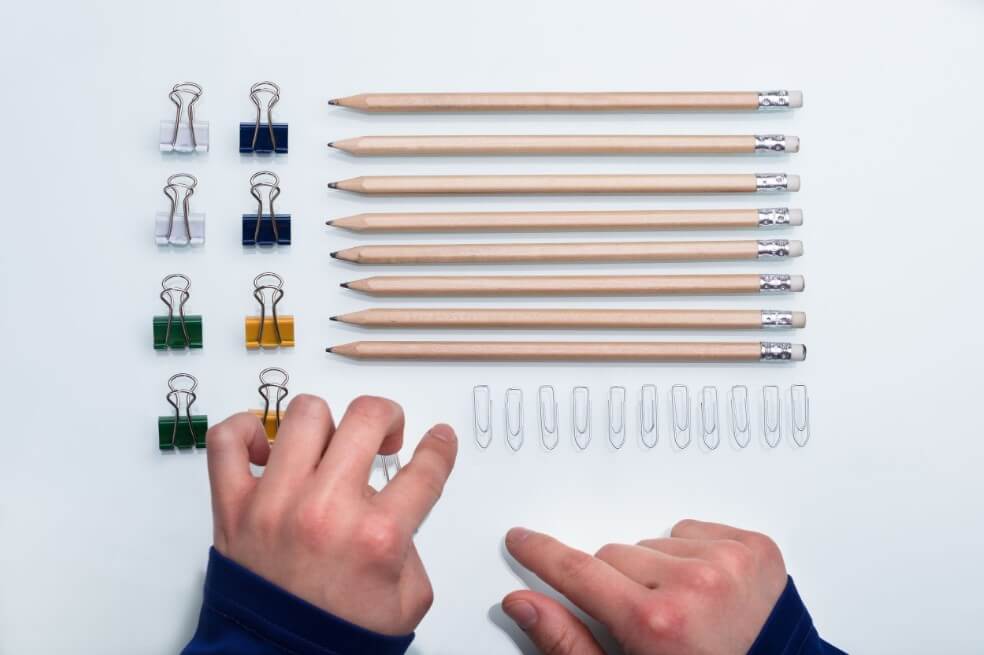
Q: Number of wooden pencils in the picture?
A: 8